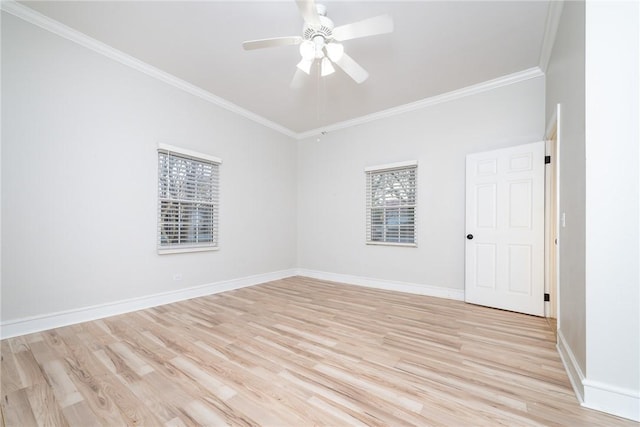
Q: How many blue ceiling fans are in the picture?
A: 0